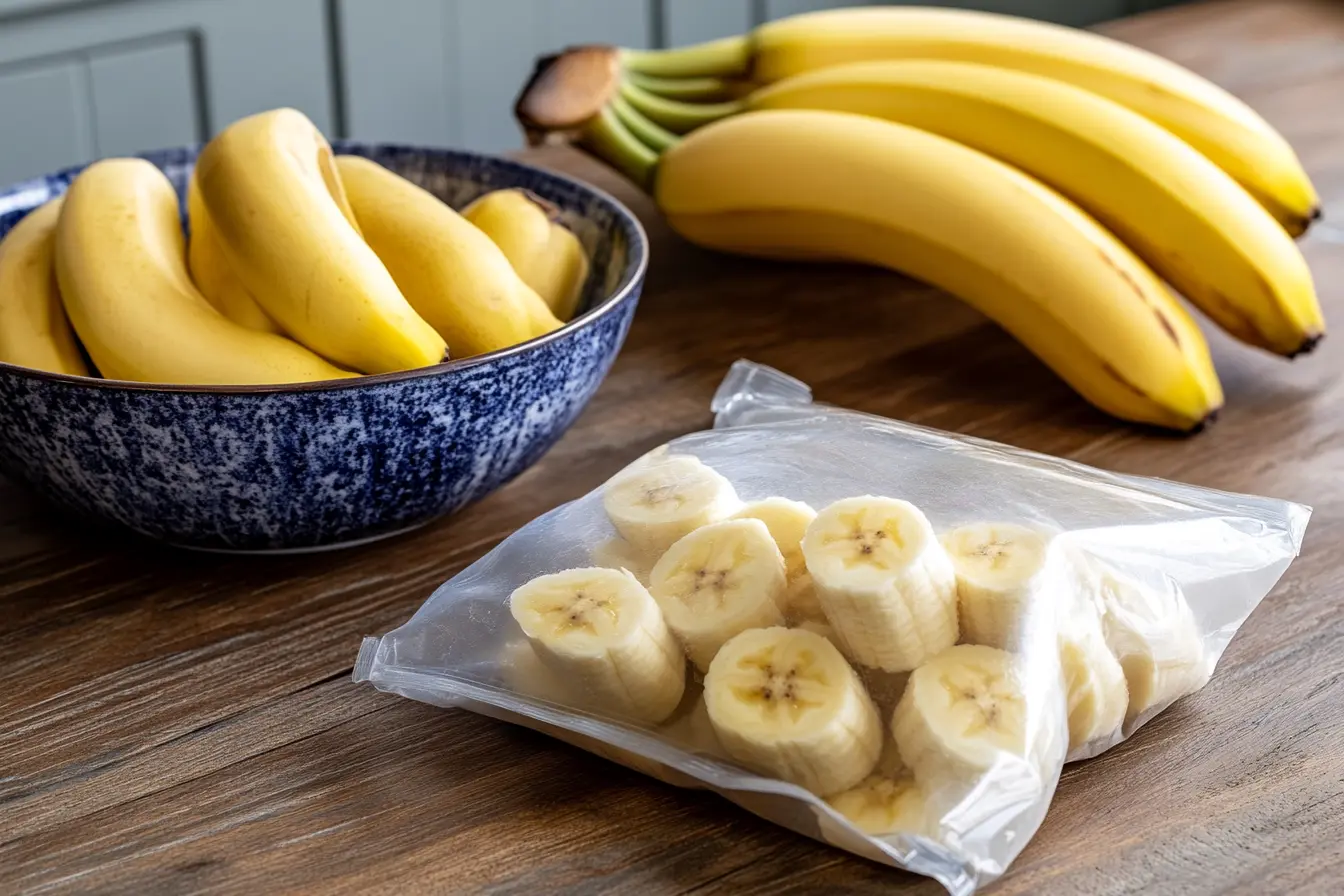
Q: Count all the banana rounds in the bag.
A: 11